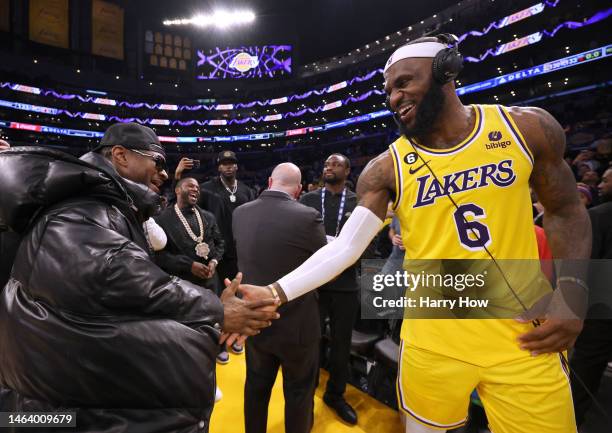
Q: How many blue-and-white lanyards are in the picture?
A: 1